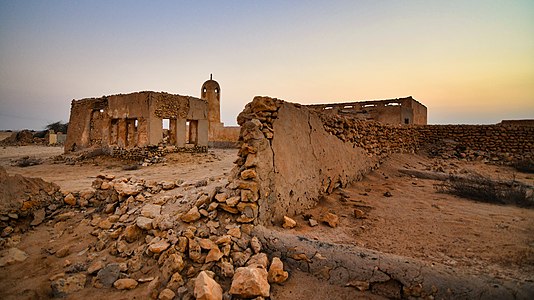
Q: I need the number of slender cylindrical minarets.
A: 1